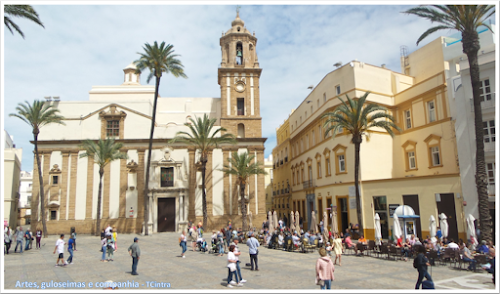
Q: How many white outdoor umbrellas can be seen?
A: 5